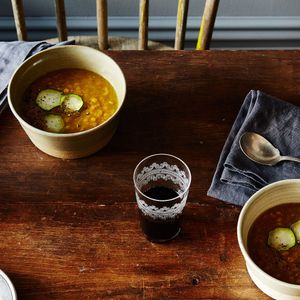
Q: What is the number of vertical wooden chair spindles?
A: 6